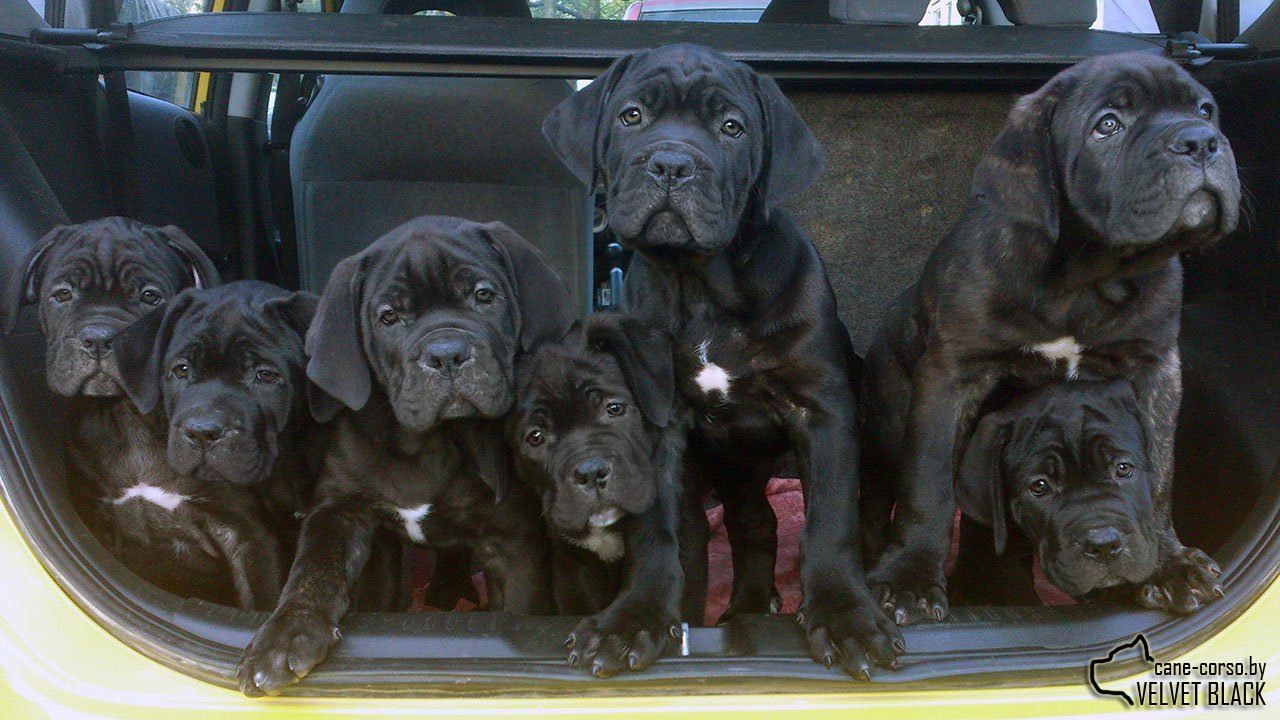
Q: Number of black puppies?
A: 7